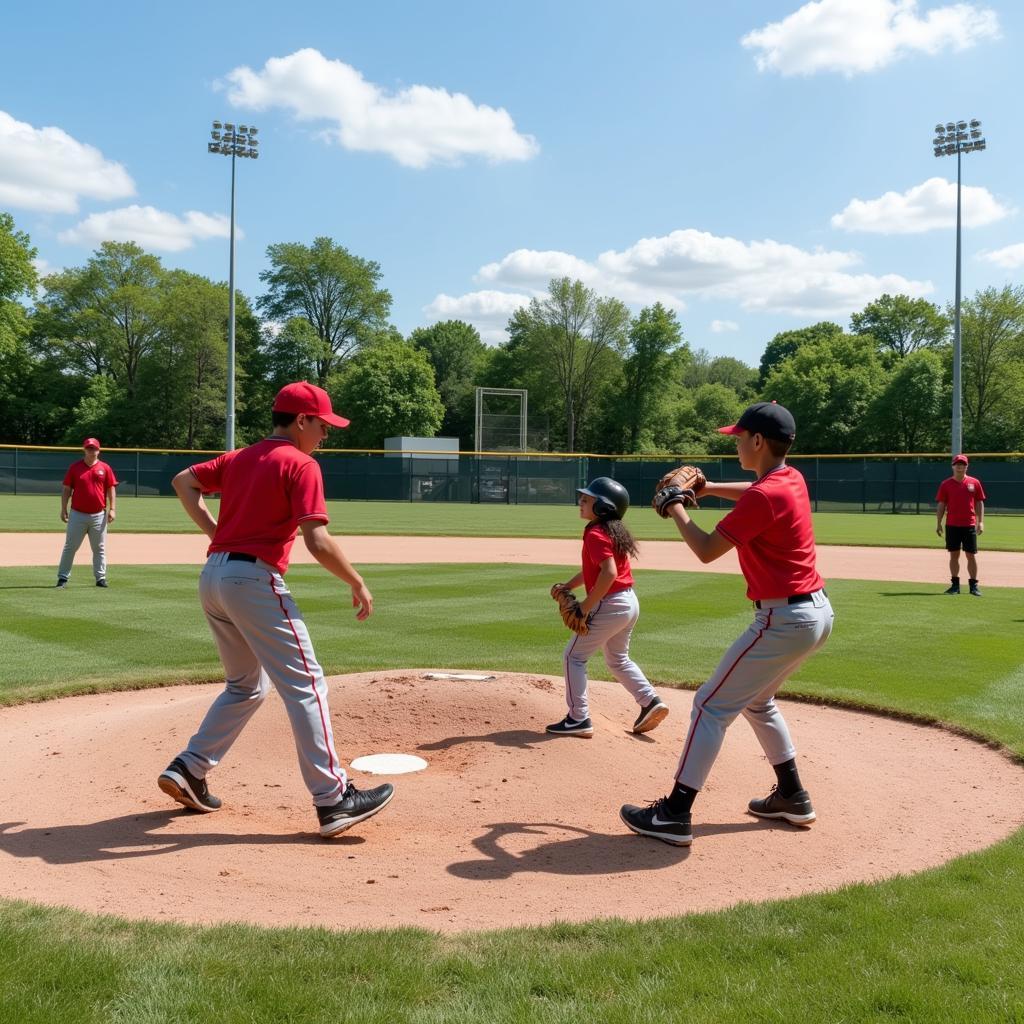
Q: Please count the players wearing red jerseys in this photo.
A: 5